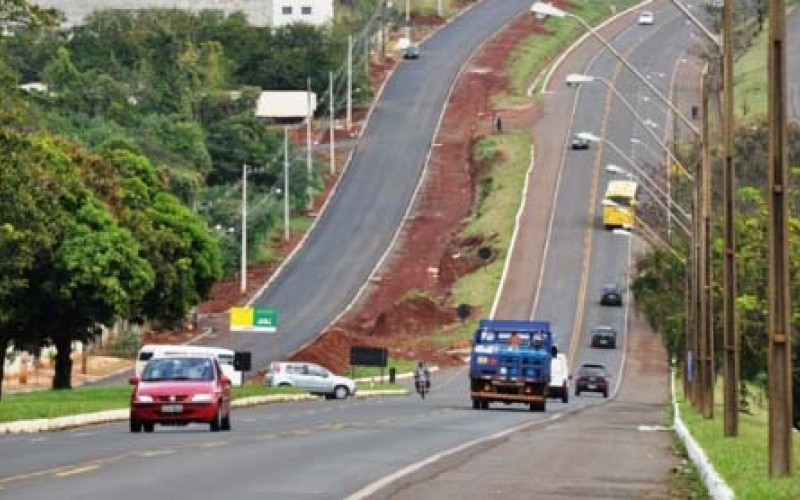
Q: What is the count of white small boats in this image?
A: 0